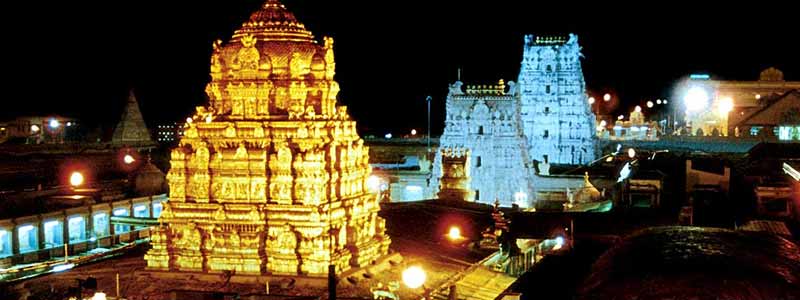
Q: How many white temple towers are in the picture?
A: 2